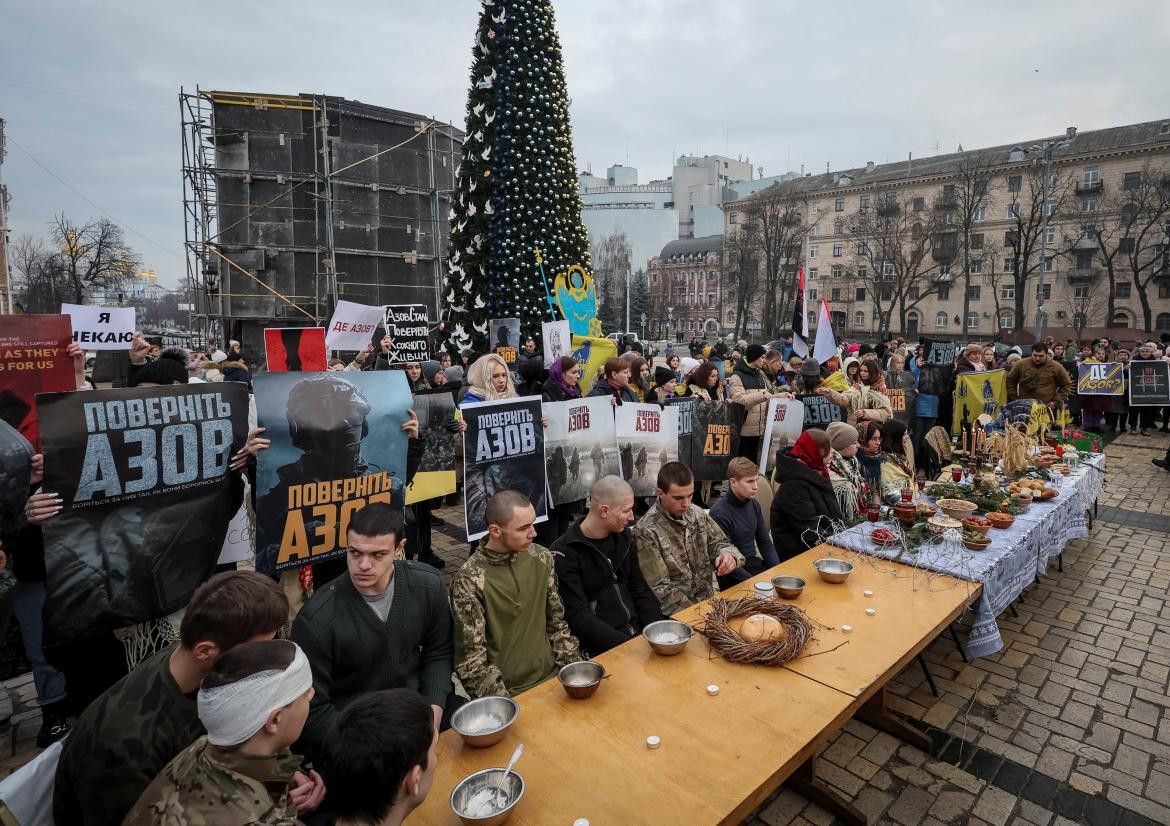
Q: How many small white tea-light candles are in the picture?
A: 6